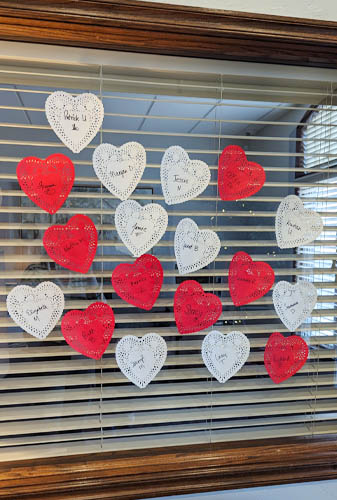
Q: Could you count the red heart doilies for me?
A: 8